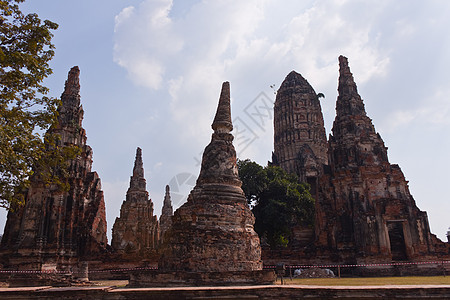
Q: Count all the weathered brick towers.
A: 6